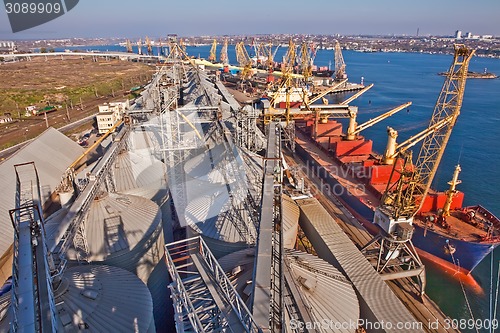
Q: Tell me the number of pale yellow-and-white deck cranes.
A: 4